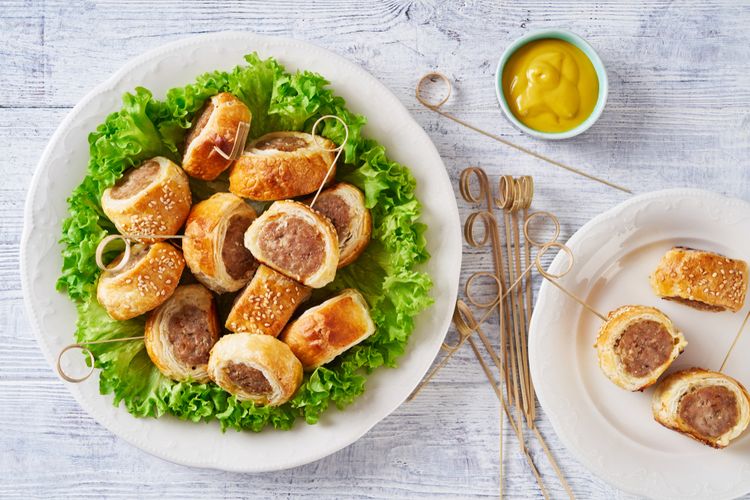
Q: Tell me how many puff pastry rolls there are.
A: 14